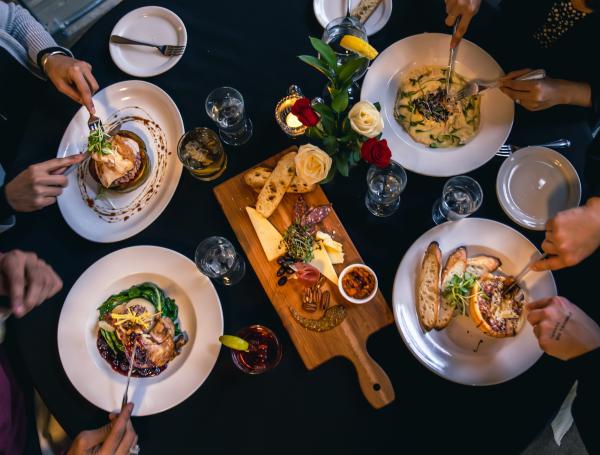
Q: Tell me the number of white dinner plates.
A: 4